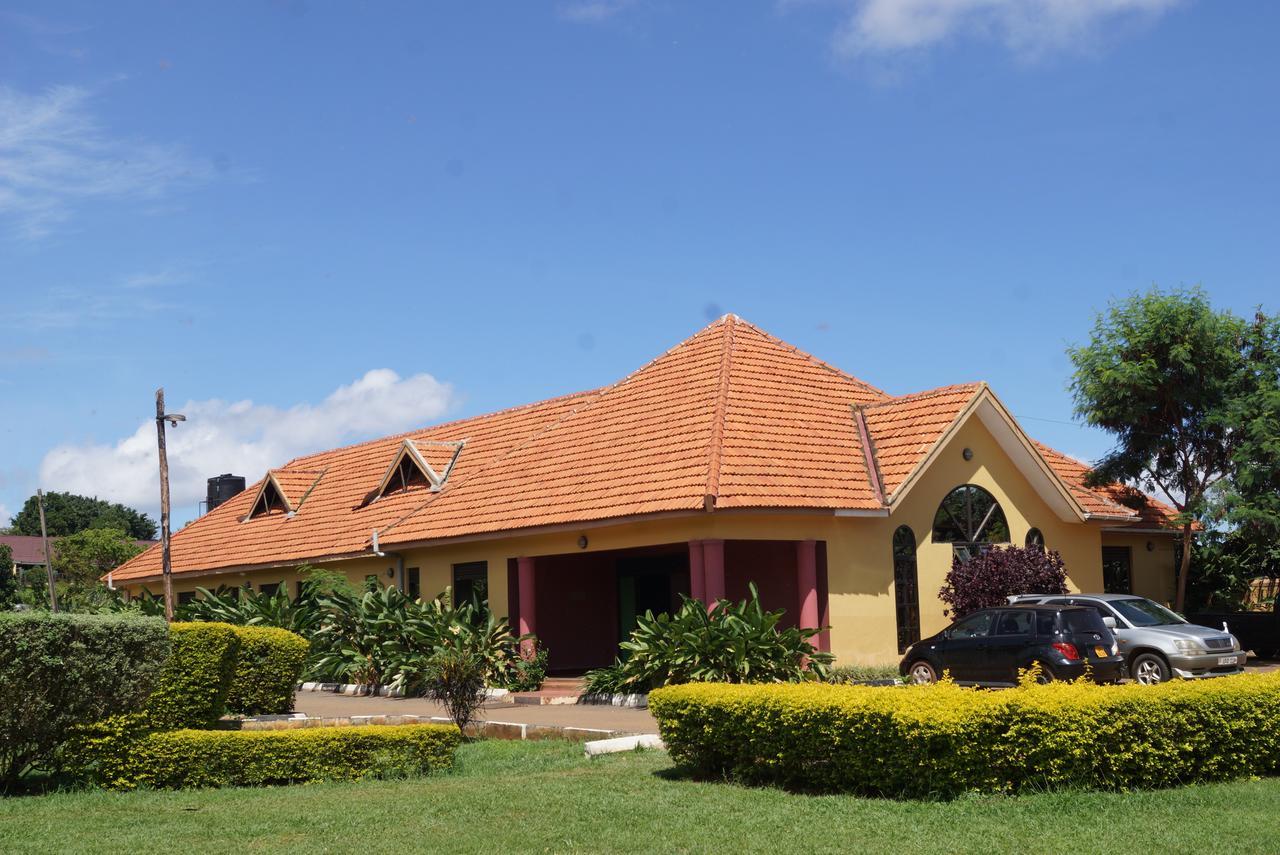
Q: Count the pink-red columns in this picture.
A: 4